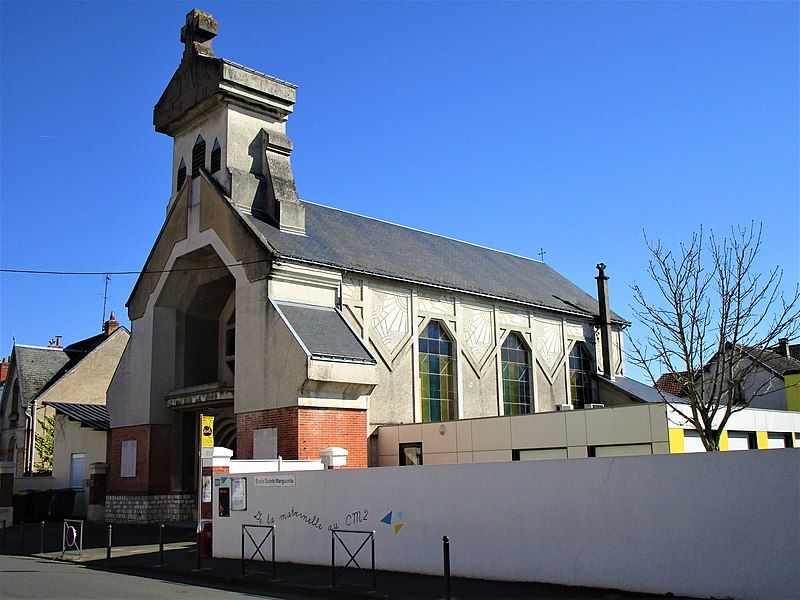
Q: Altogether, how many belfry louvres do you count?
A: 3